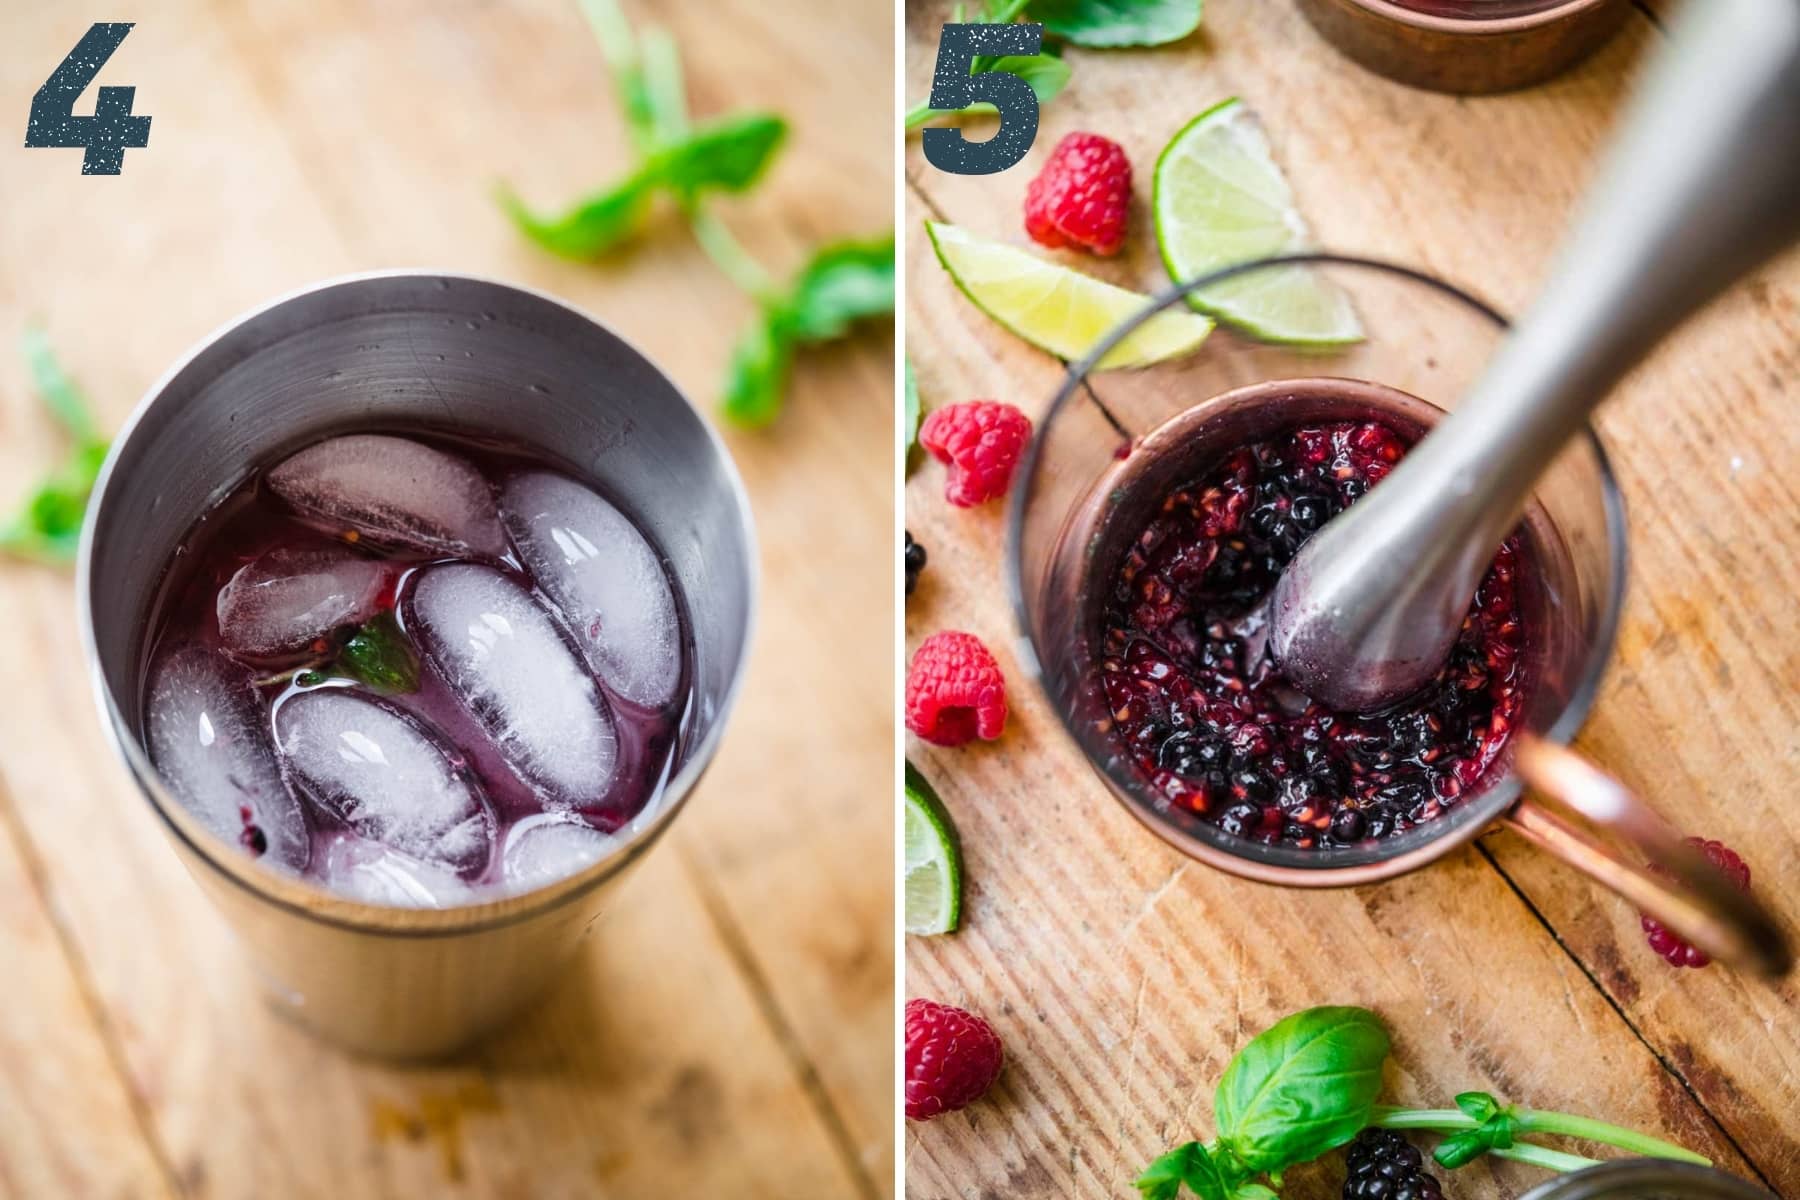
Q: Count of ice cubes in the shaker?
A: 8